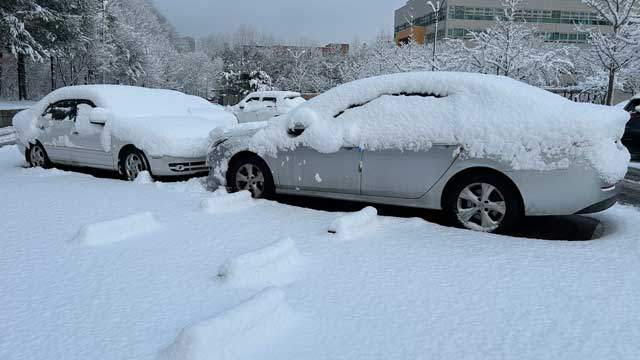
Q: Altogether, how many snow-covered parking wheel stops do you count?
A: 5